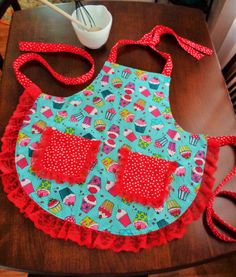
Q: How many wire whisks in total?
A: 1